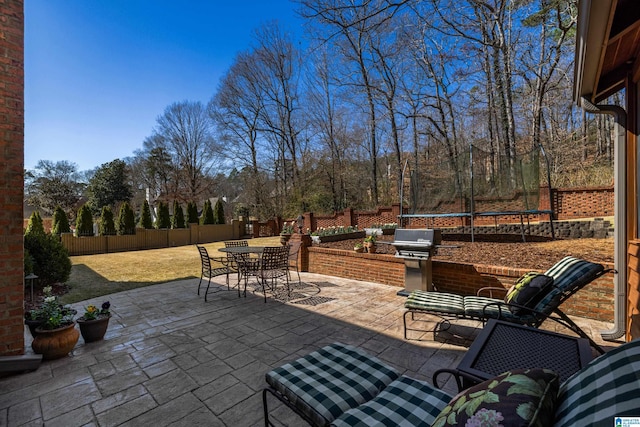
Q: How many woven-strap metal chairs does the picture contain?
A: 4